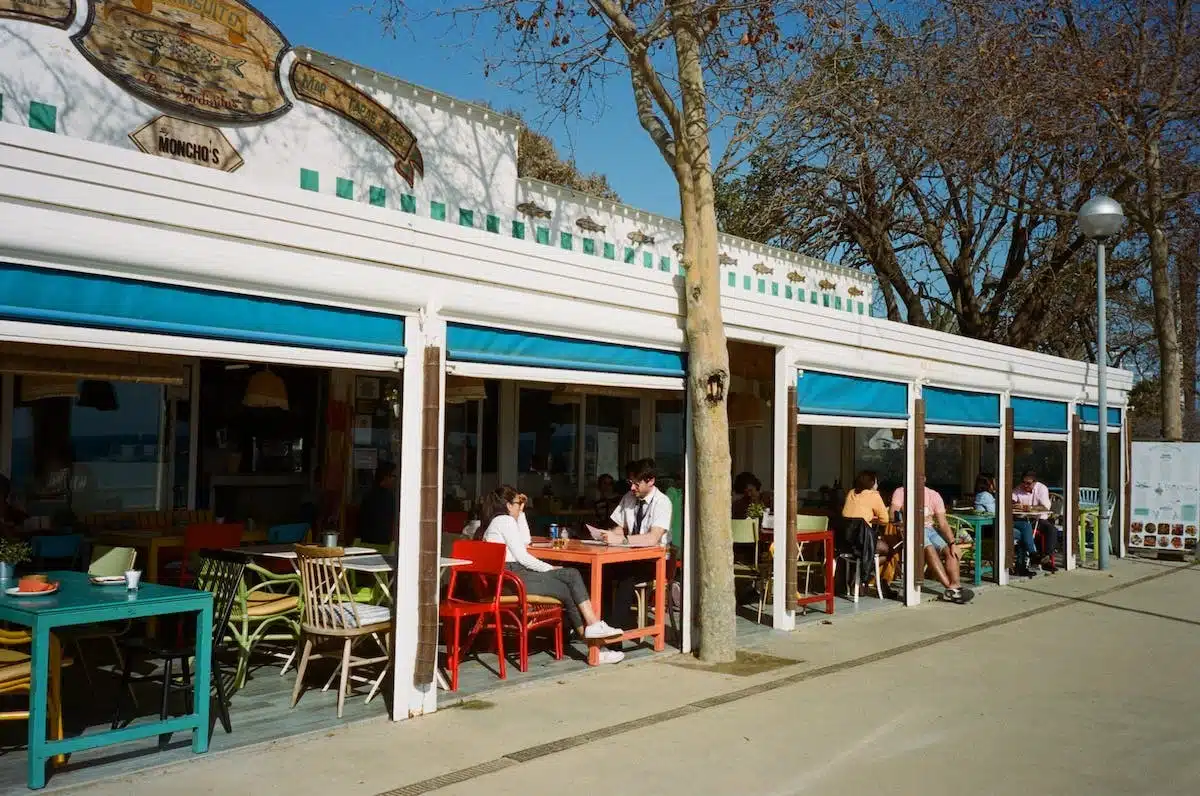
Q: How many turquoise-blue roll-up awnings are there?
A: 6